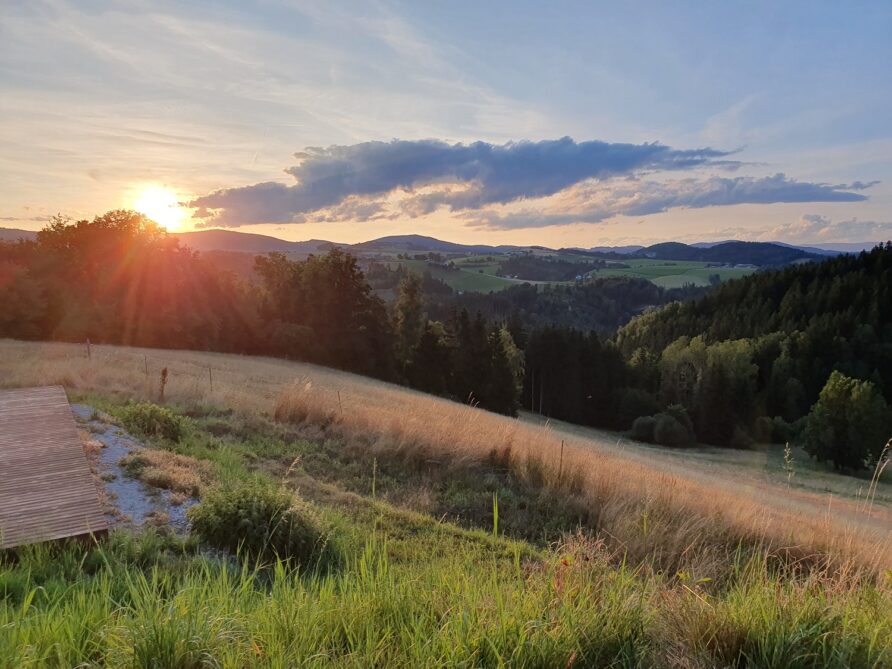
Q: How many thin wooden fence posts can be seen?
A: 5